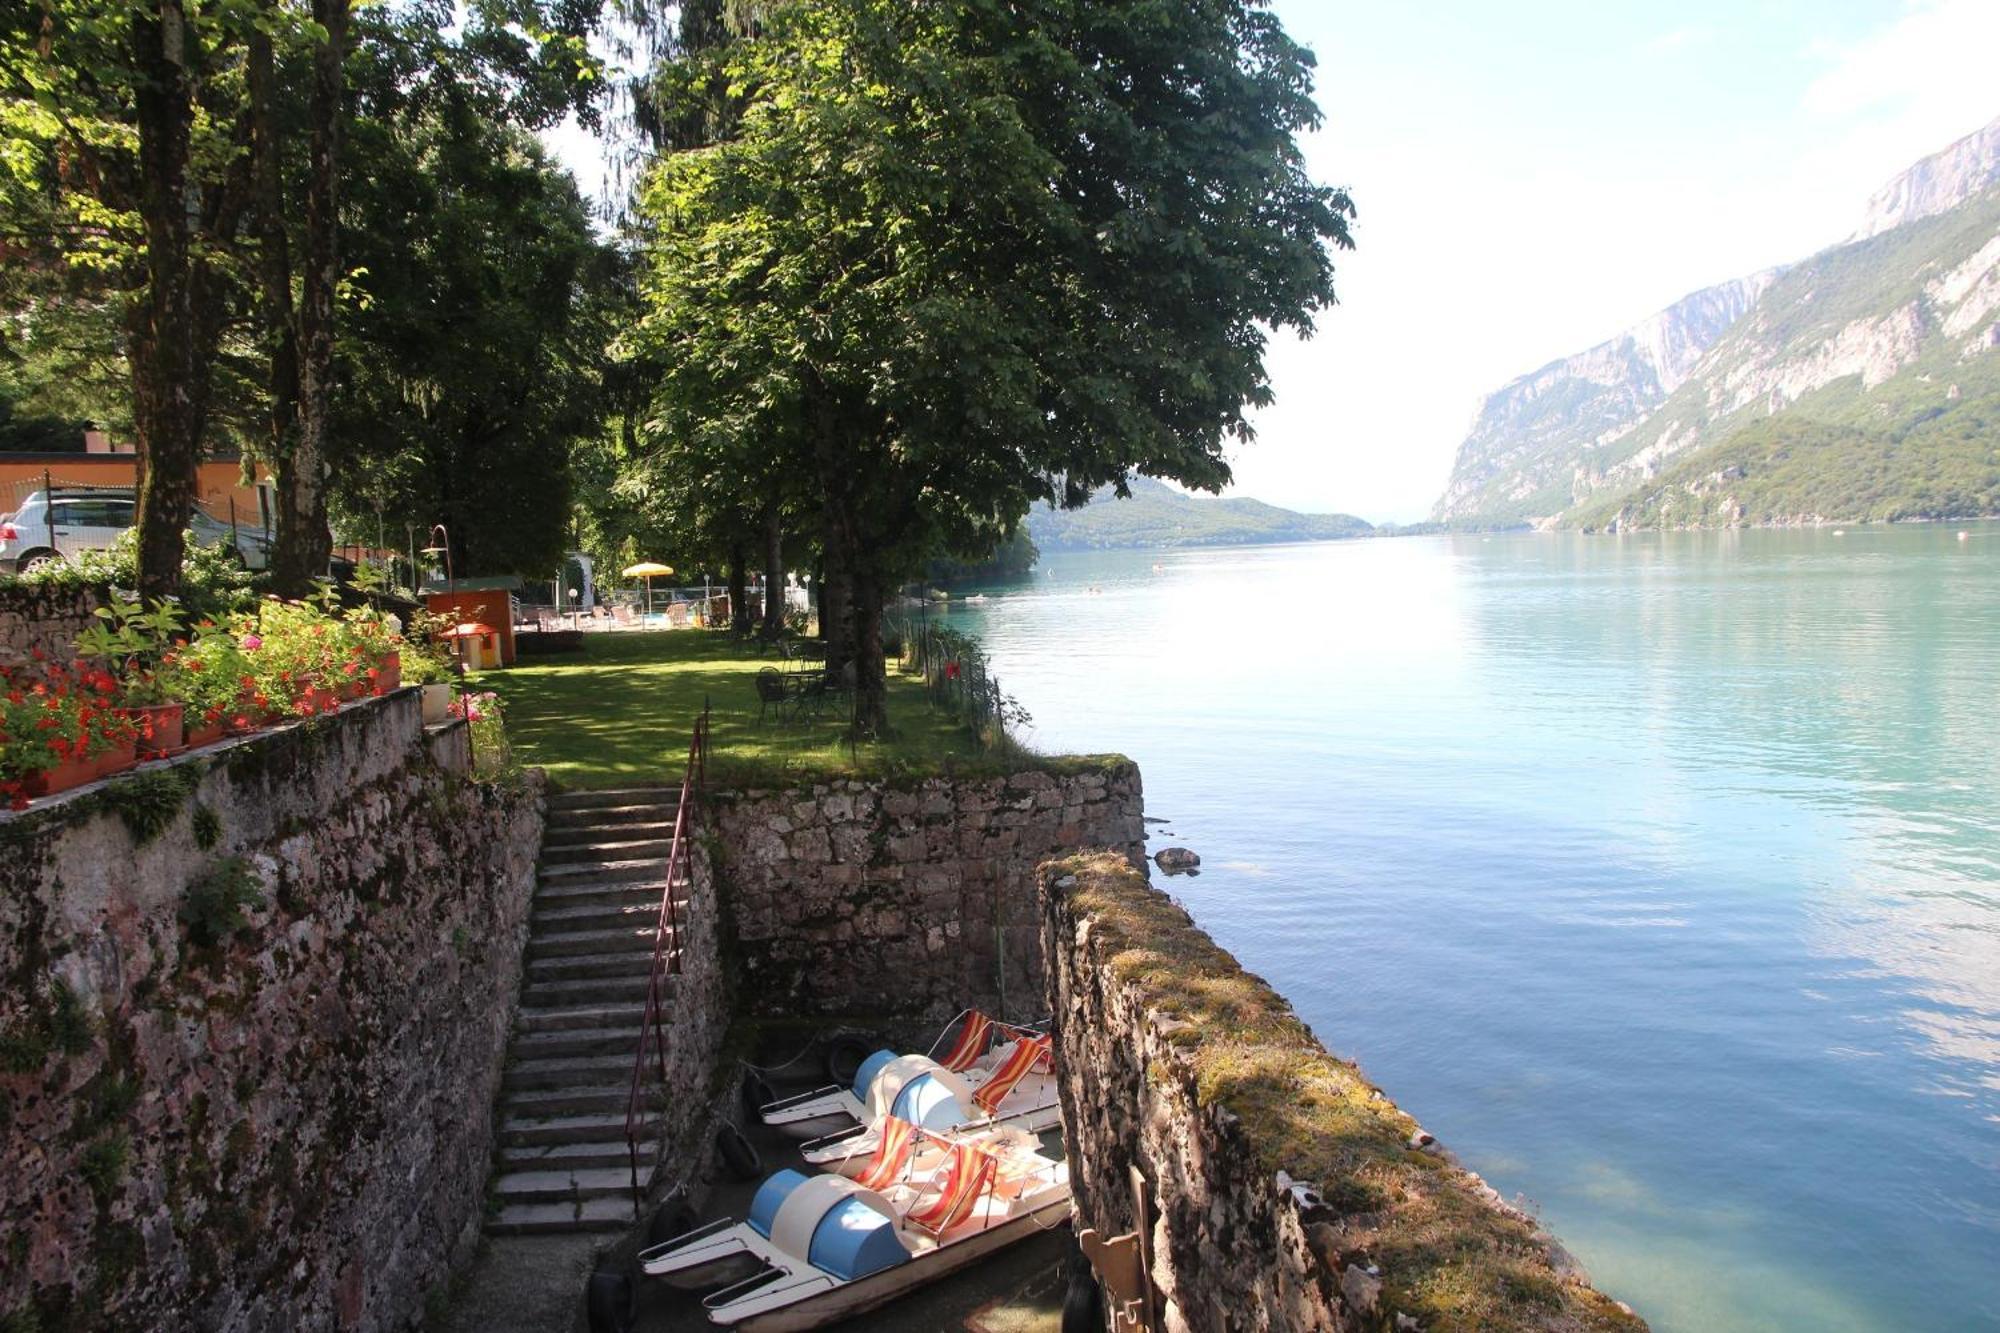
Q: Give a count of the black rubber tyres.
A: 6